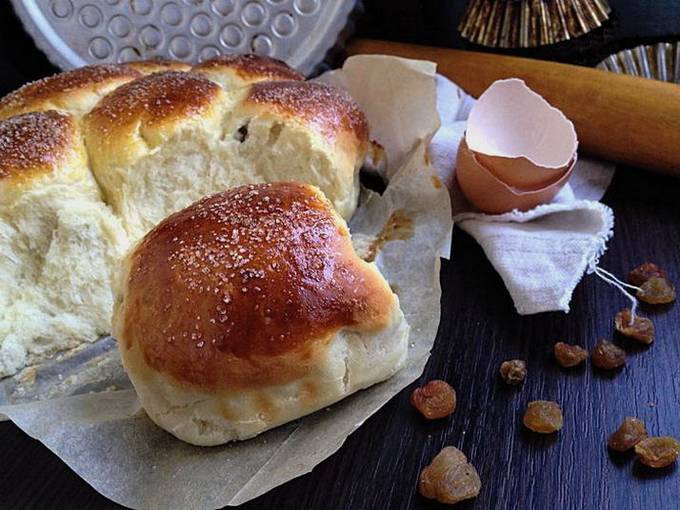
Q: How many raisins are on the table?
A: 11